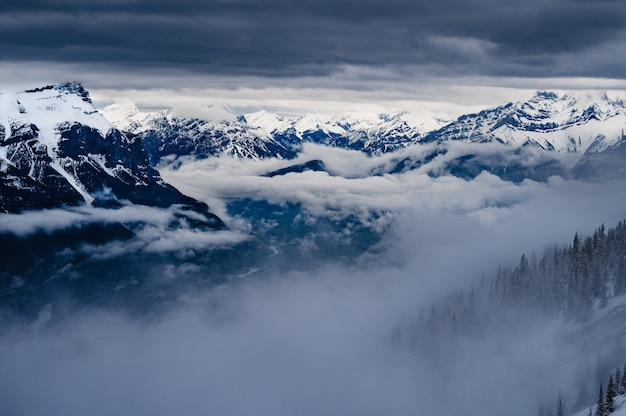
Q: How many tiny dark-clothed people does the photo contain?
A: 0